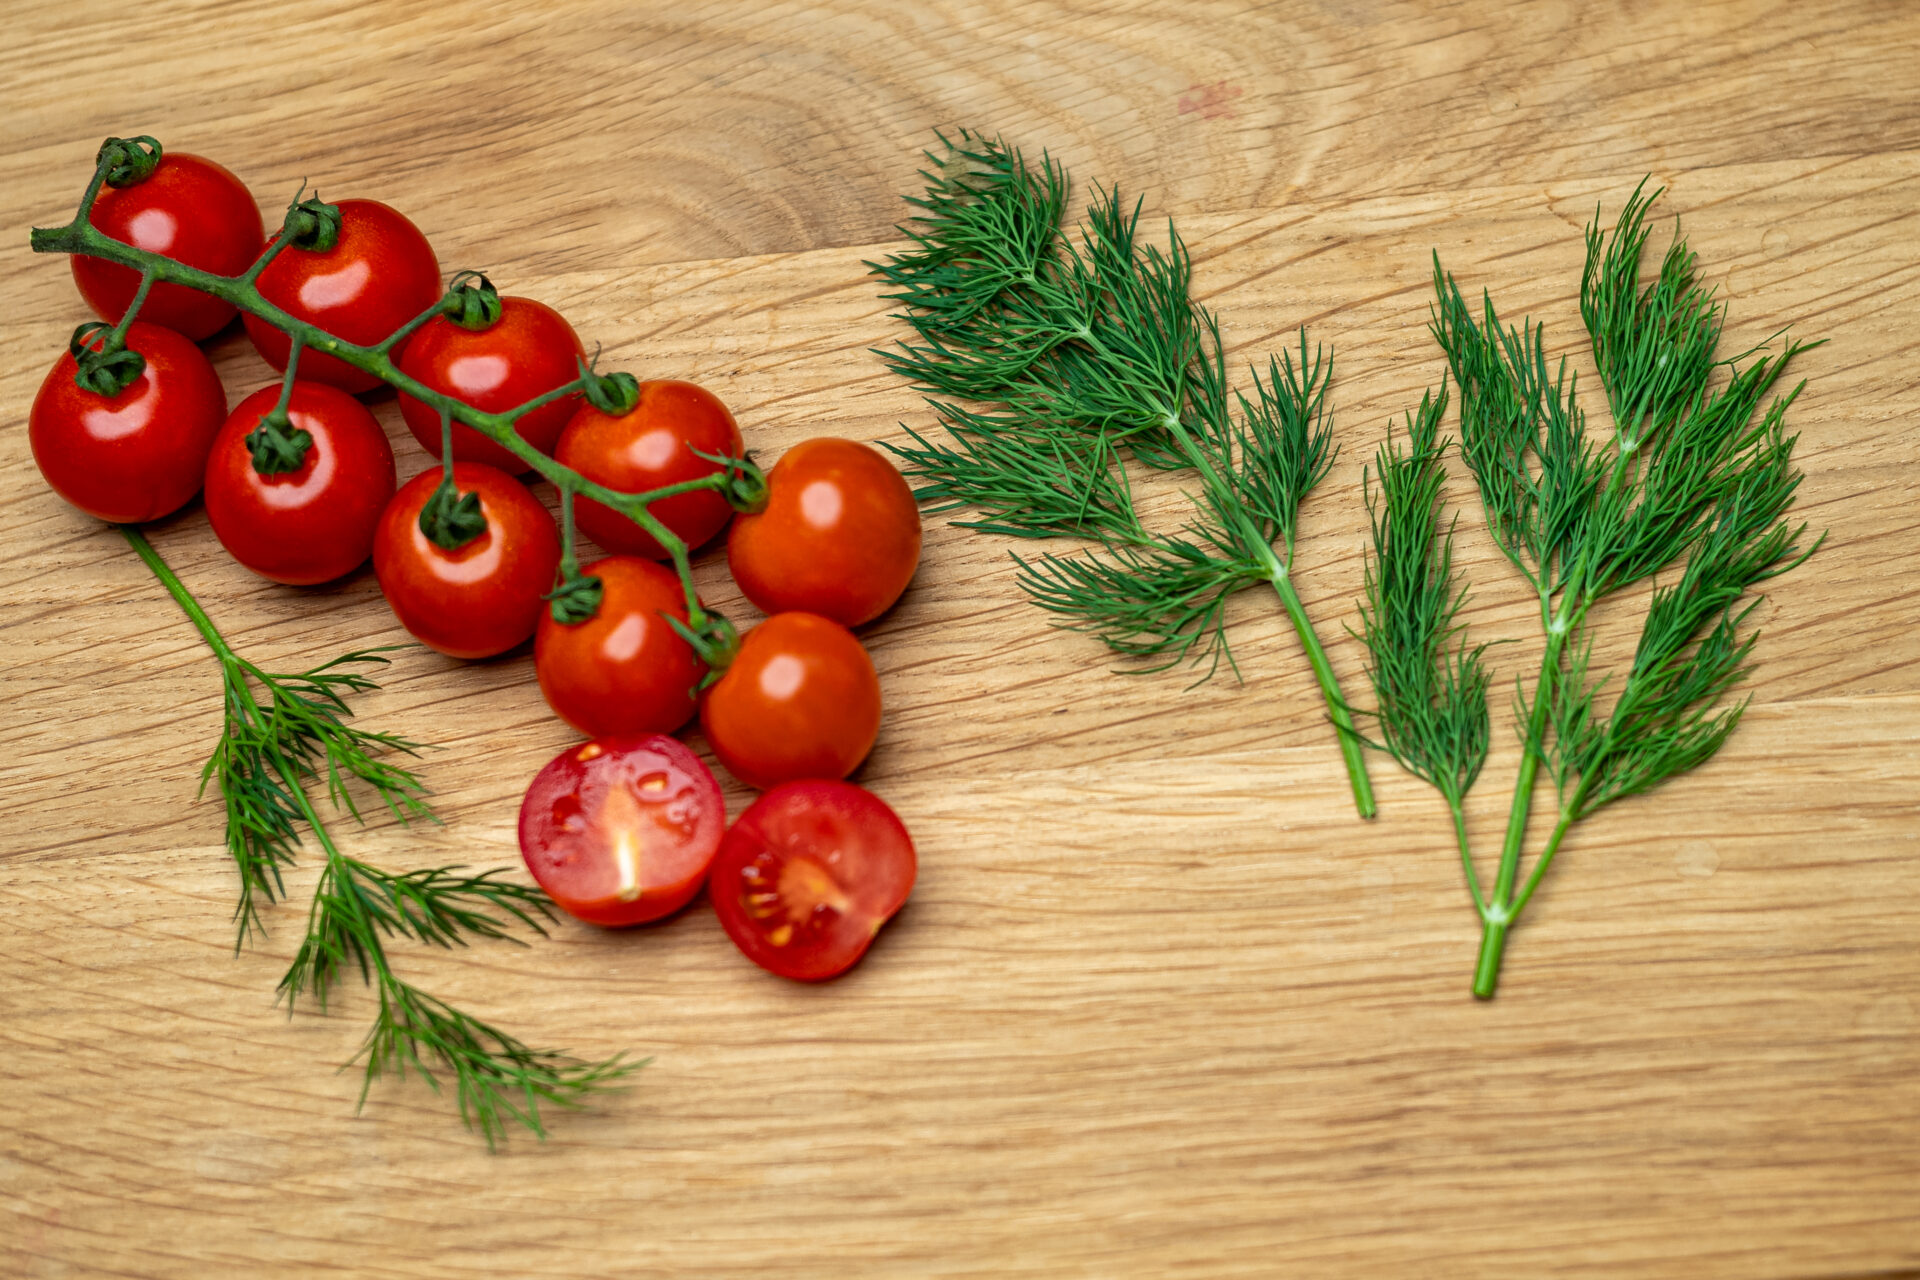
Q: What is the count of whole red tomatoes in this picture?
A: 10